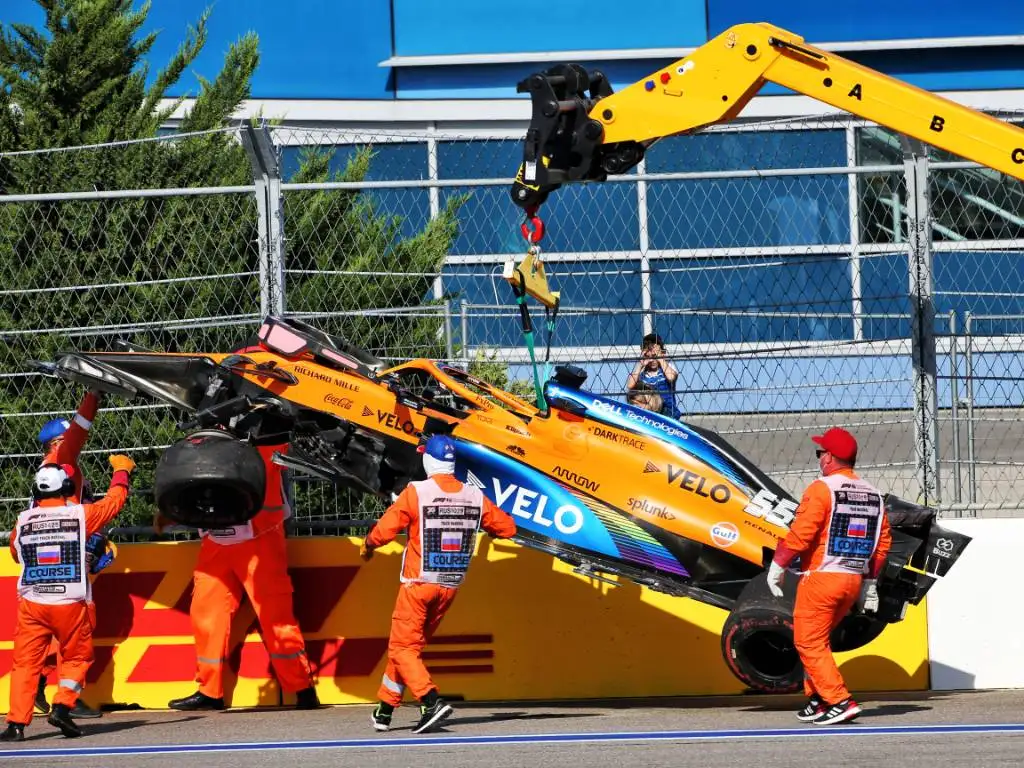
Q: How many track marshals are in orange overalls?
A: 5